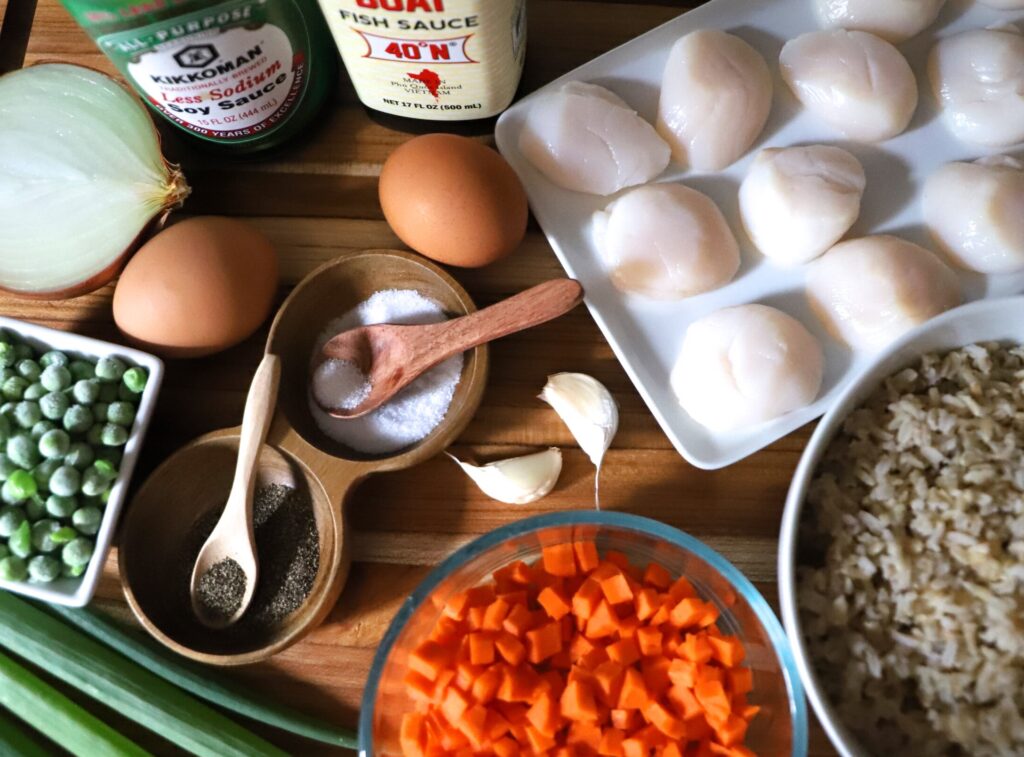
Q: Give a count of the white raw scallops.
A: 11